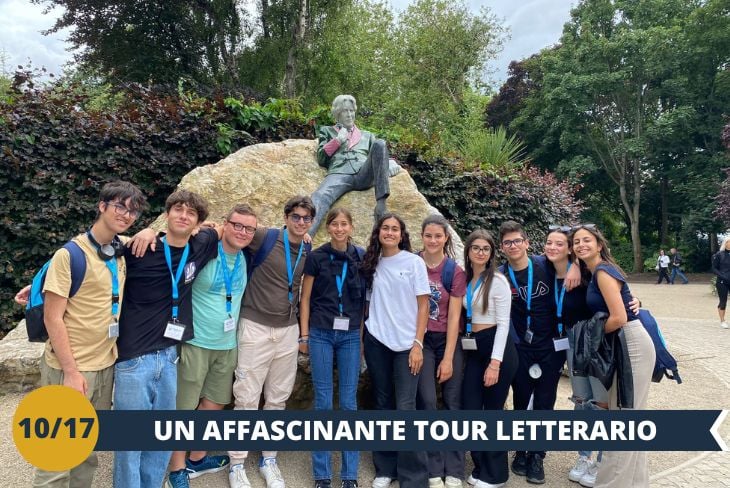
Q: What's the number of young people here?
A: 11